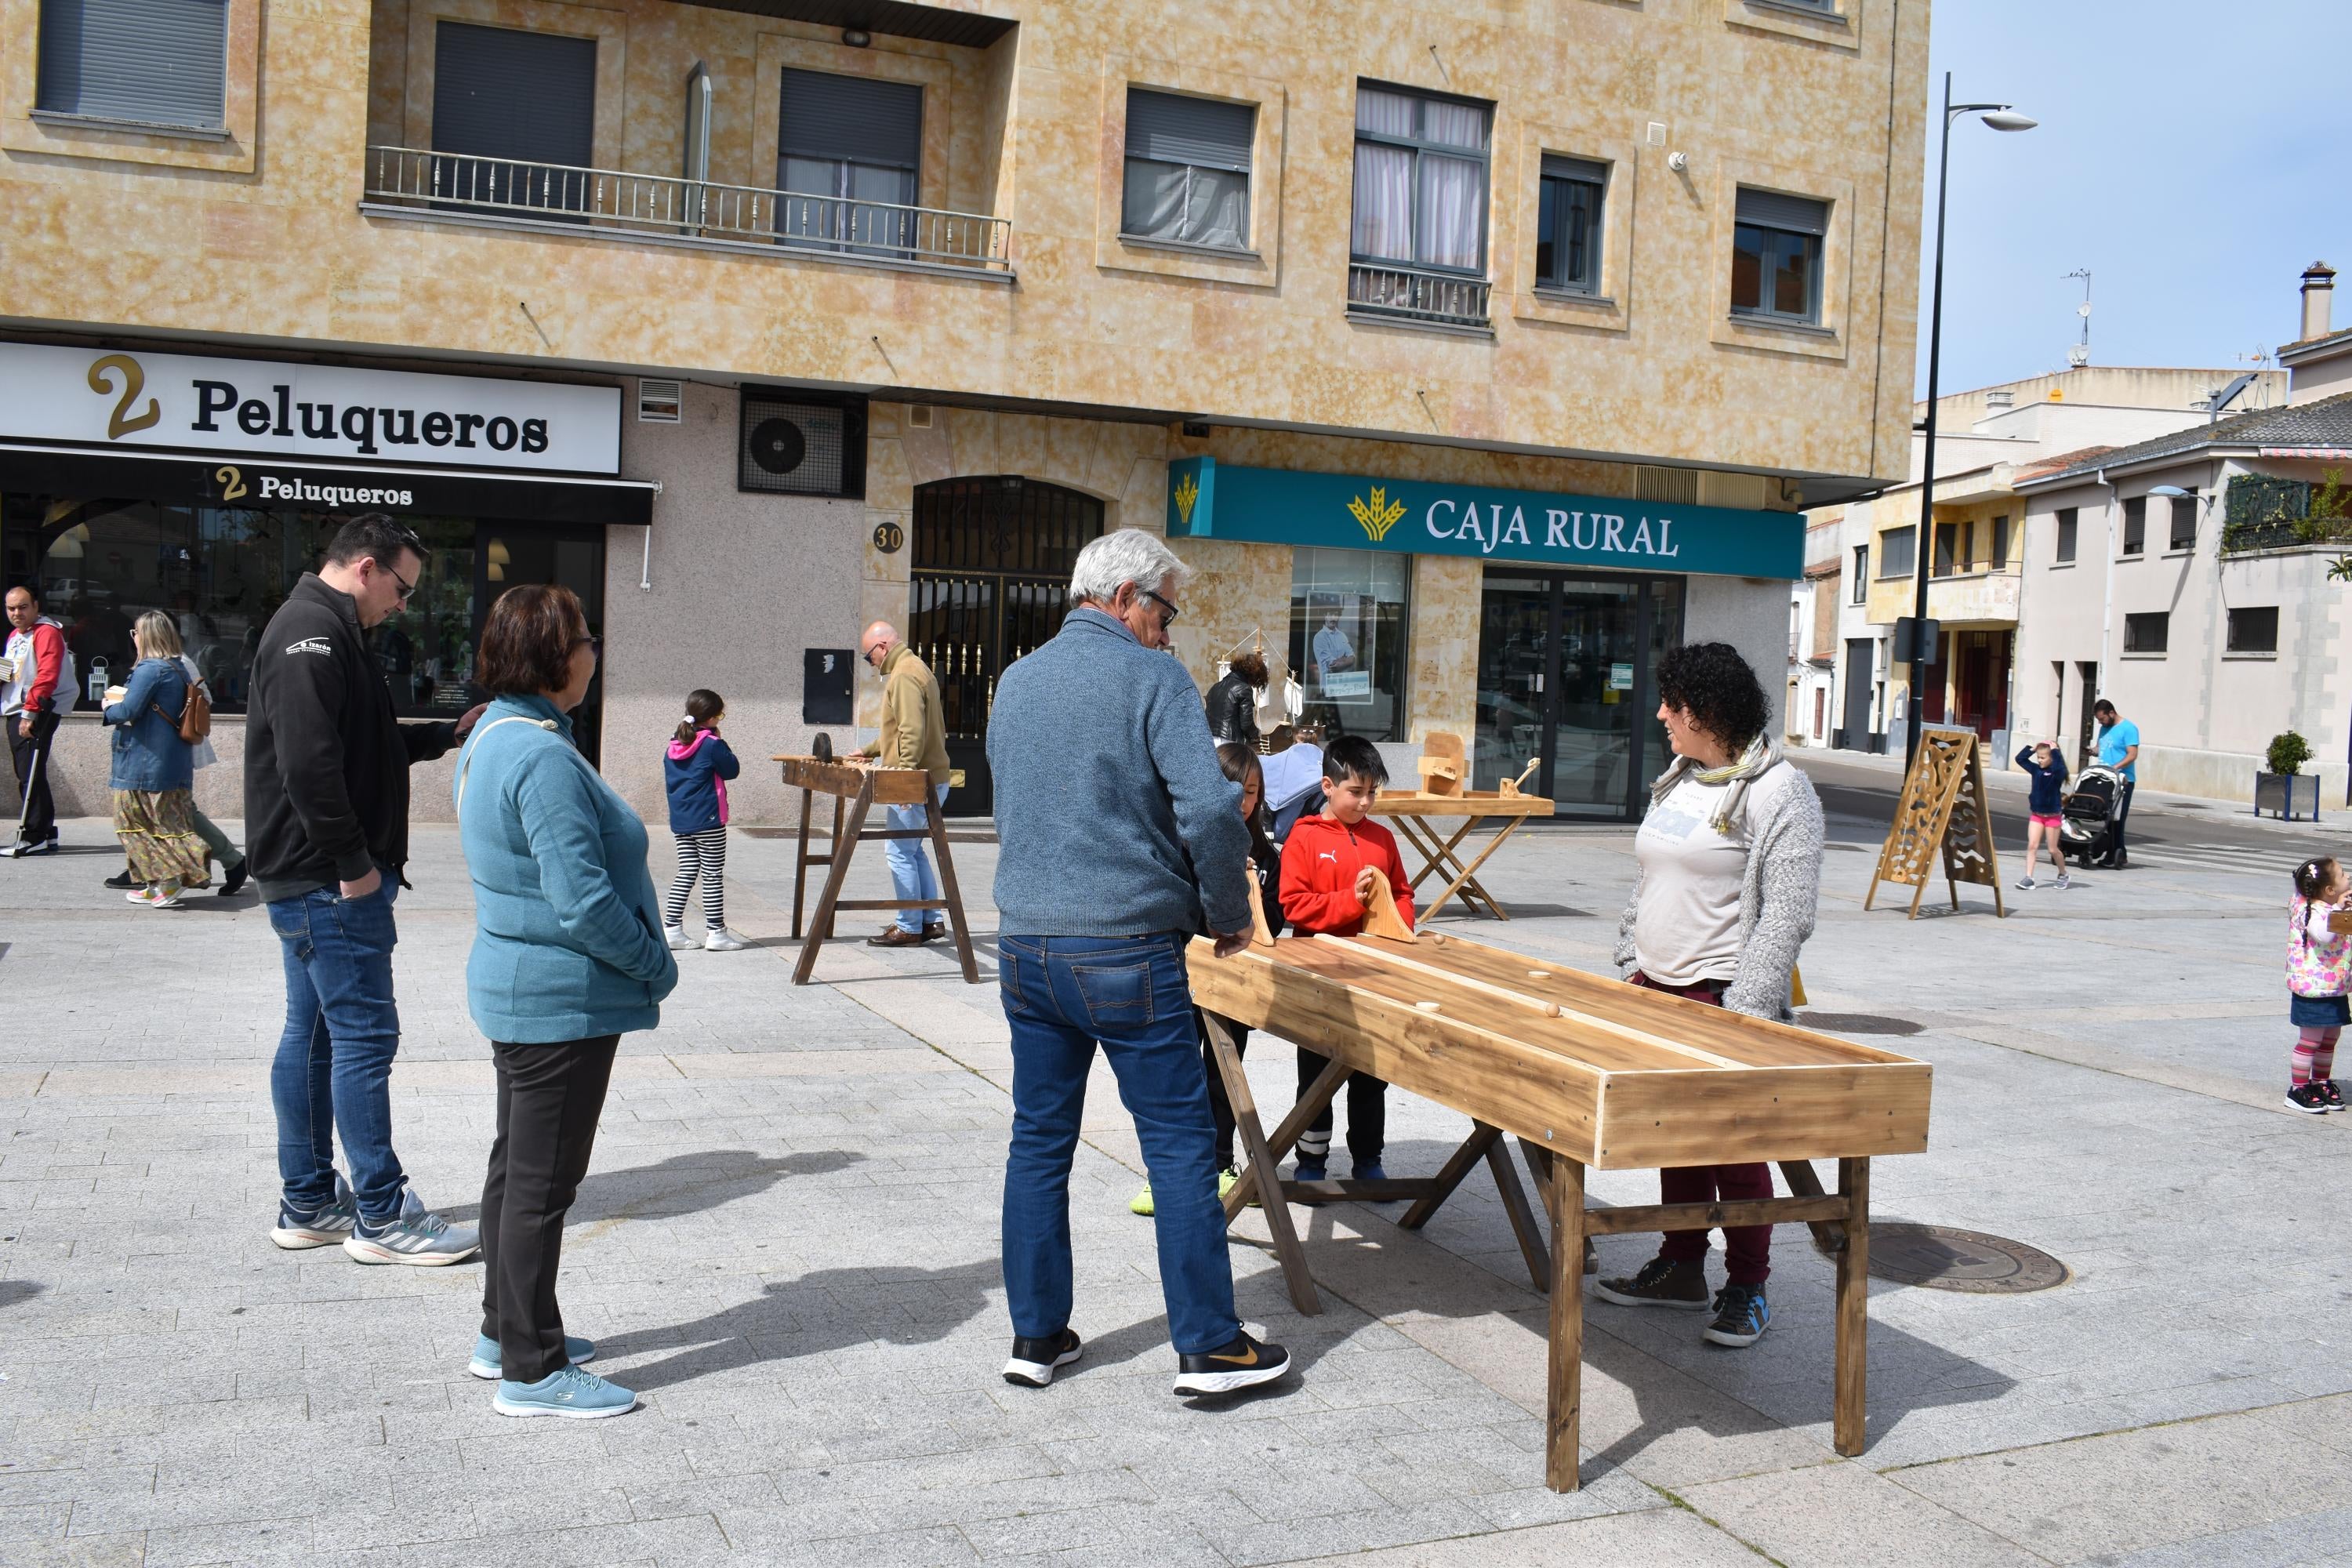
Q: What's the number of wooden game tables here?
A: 3